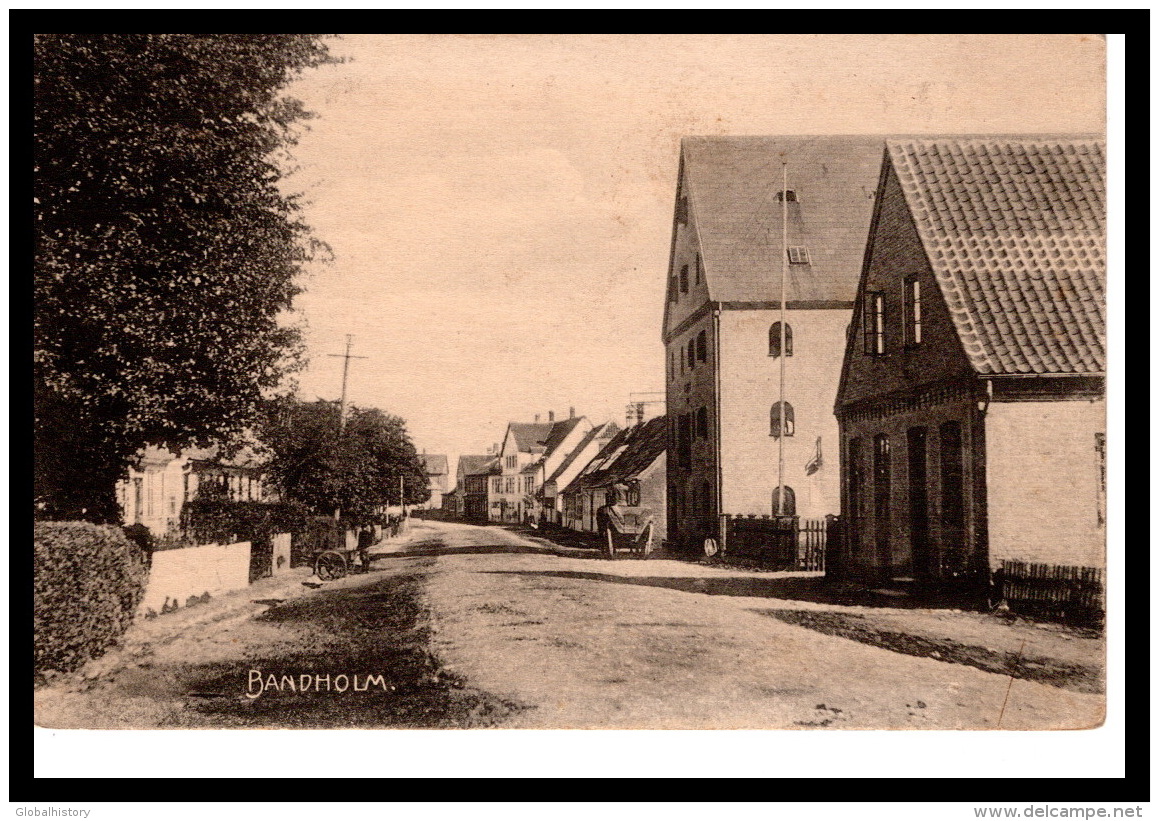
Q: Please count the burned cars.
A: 0